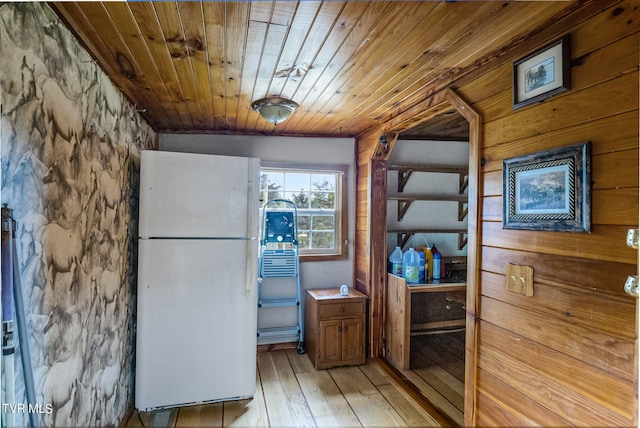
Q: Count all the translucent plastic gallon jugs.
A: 2